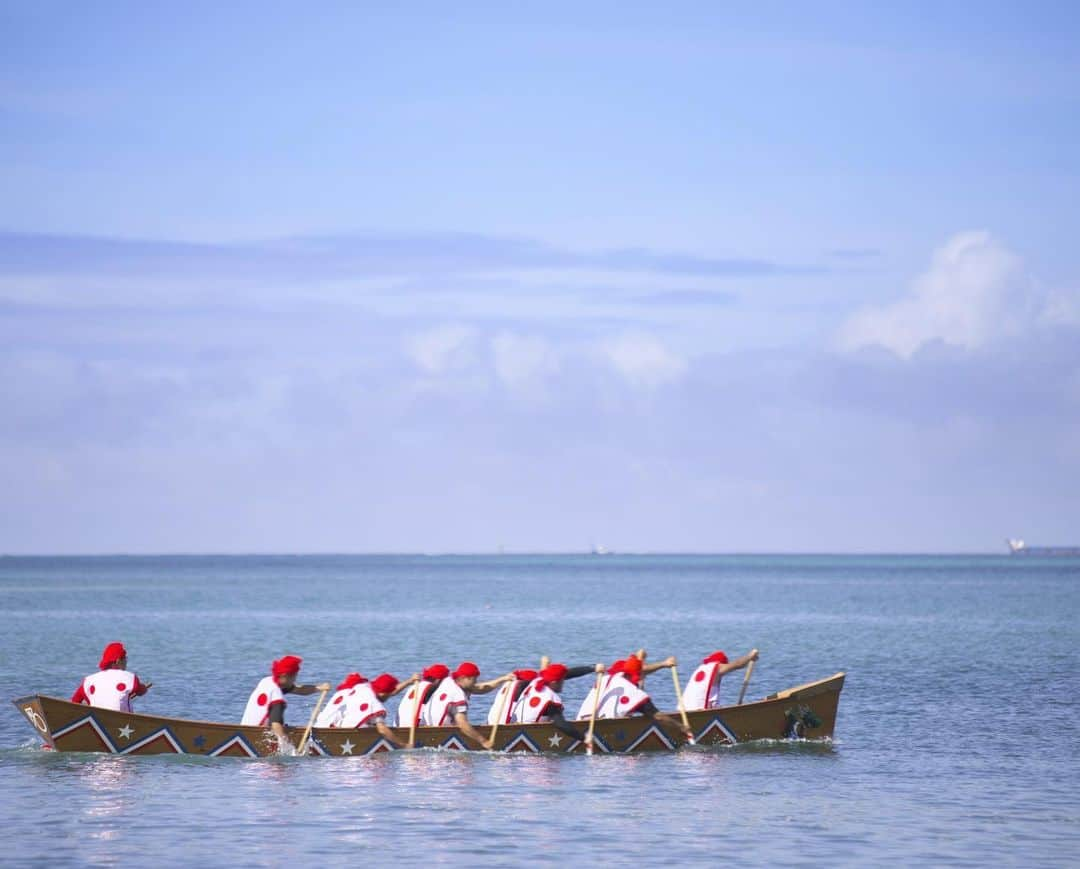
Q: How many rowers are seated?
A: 11